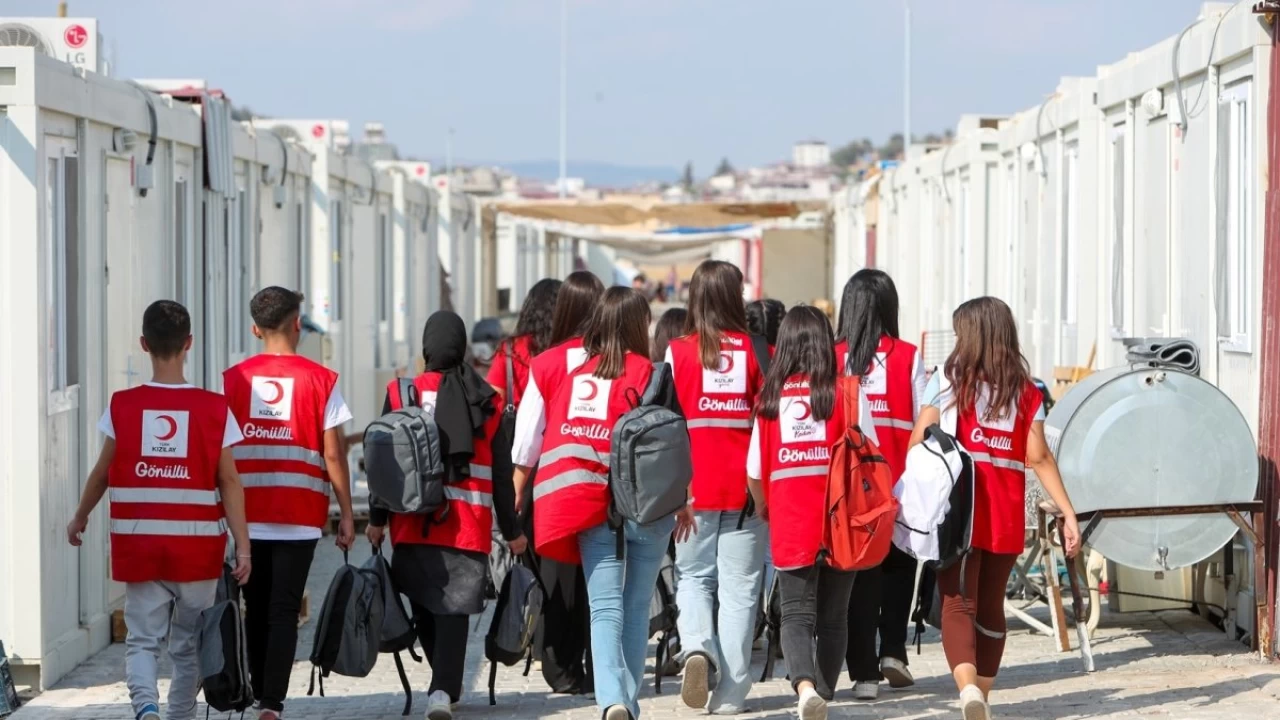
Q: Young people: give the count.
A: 12